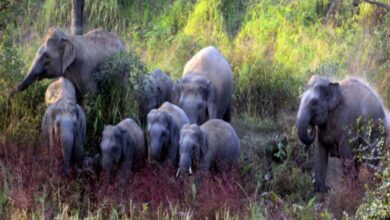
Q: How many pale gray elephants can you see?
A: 8